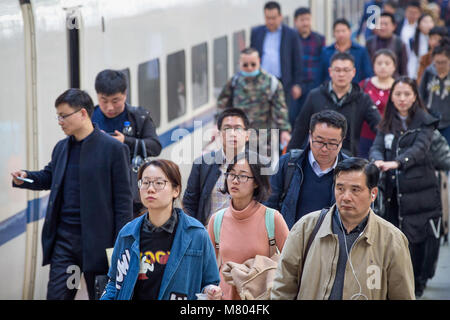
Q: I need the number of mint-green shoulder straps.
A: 2